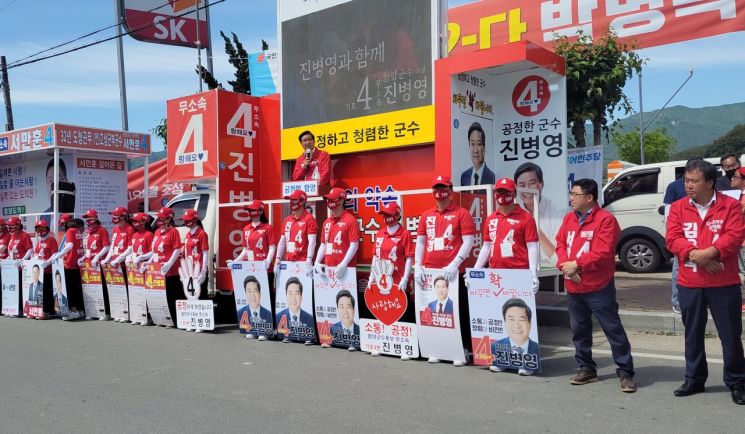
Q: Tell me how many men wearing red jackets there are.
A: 3